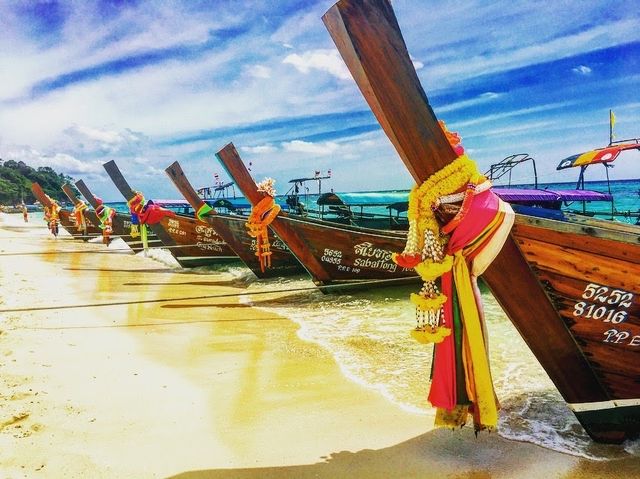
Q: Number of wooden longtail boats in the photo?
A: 7